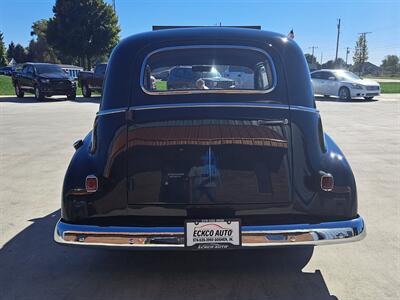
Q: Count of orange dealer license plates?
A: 0